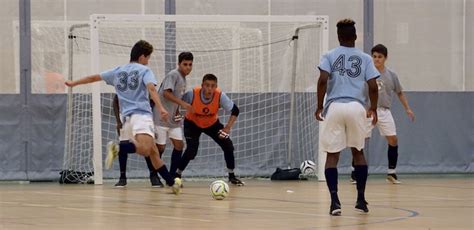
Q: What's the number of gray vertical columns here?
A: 3